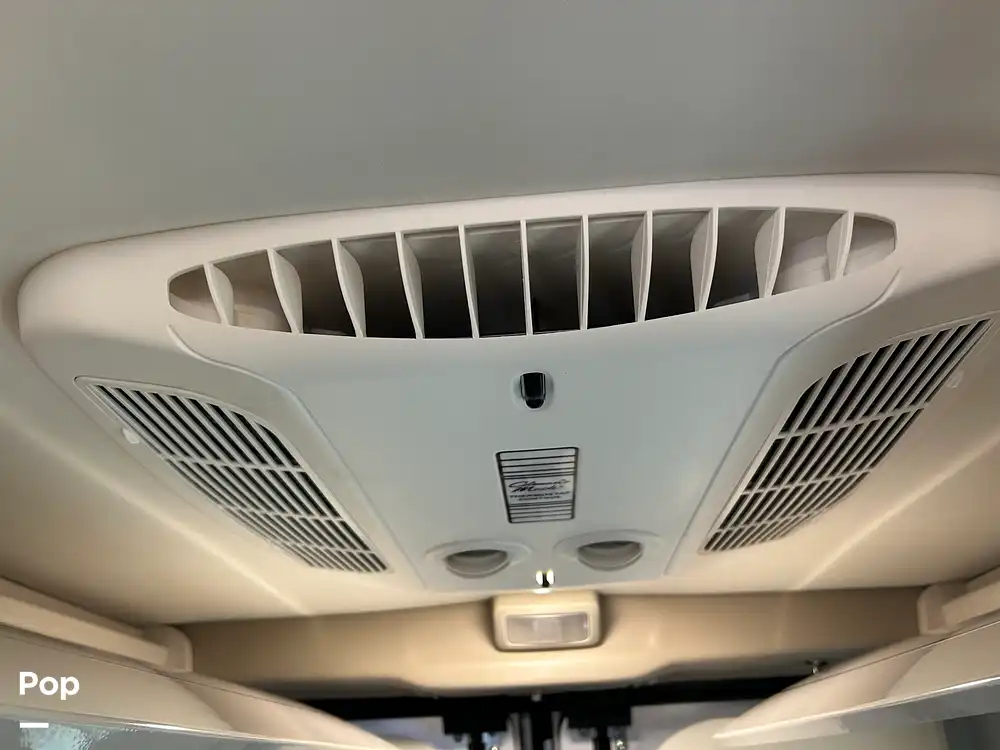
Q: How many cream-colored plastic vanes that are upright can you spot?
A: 11